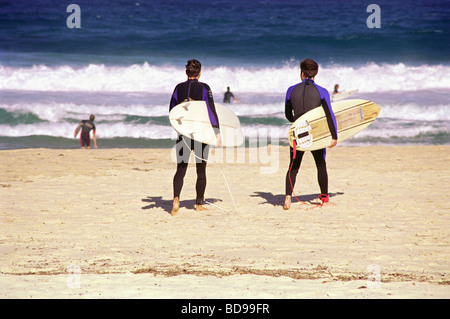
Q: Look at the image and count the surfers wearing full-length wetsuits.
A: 2